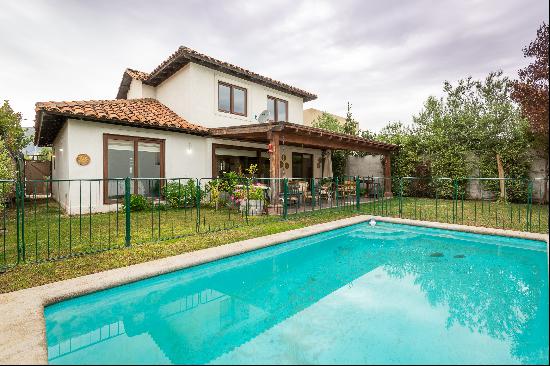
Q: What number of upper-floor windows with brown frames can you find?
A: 2